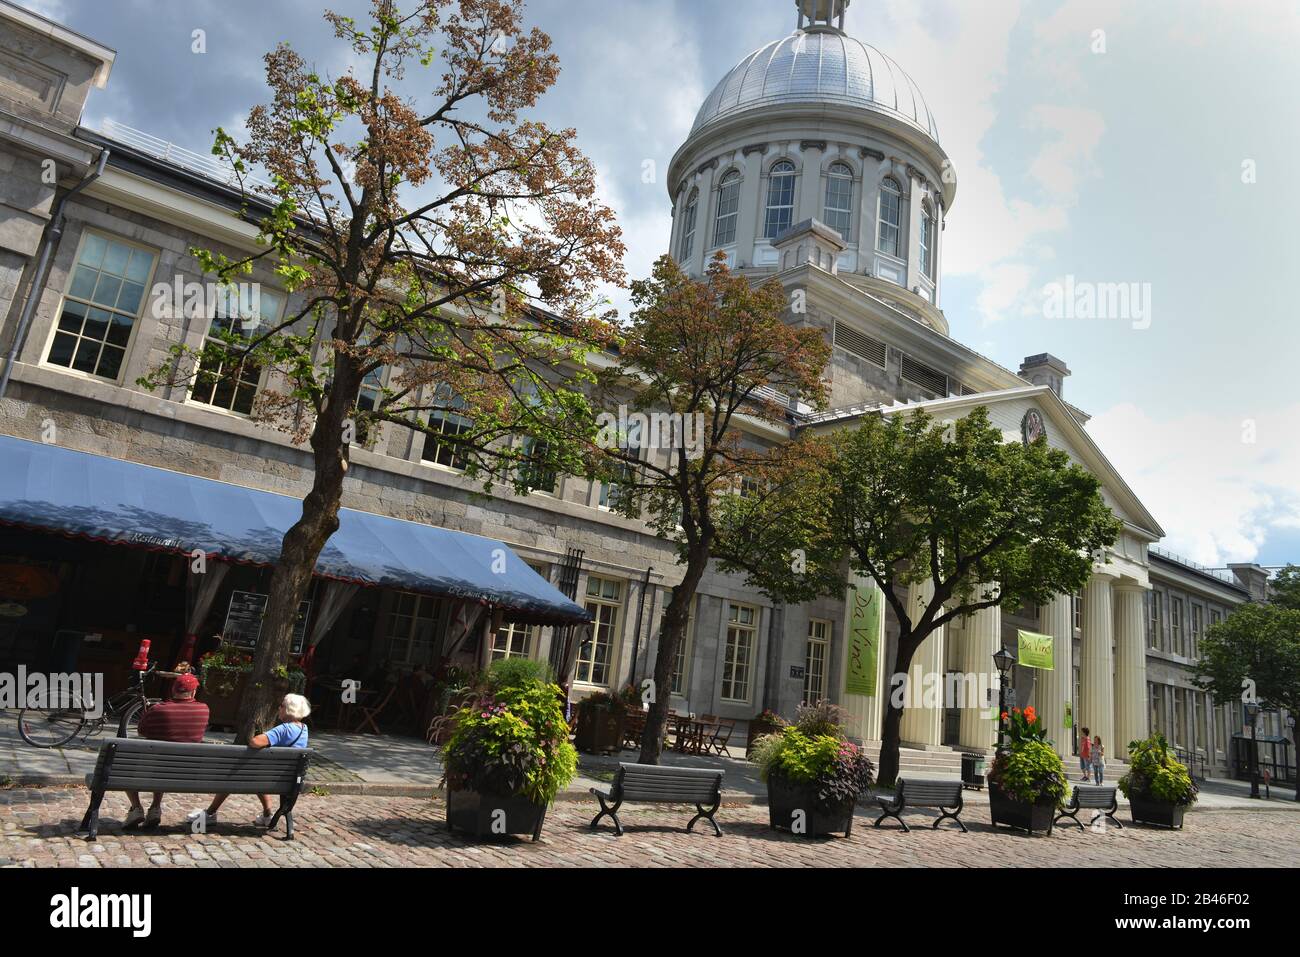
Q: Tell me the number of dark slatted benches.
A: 4